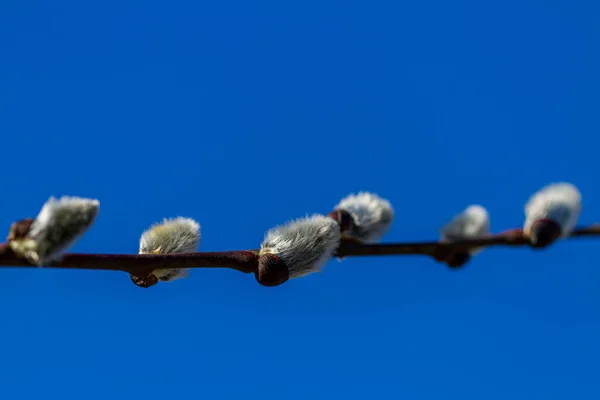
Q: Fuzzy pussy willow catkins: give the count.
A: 6